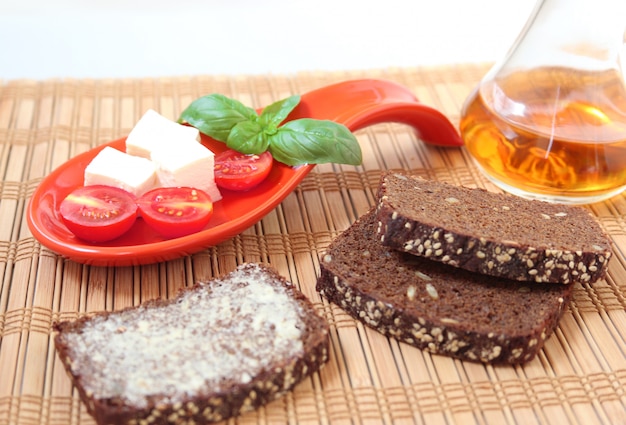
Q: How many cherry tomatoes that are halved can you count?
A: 3